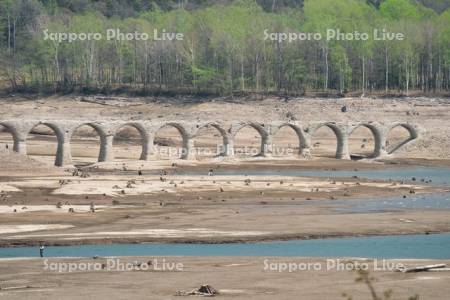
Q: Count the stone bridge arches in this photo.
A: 11